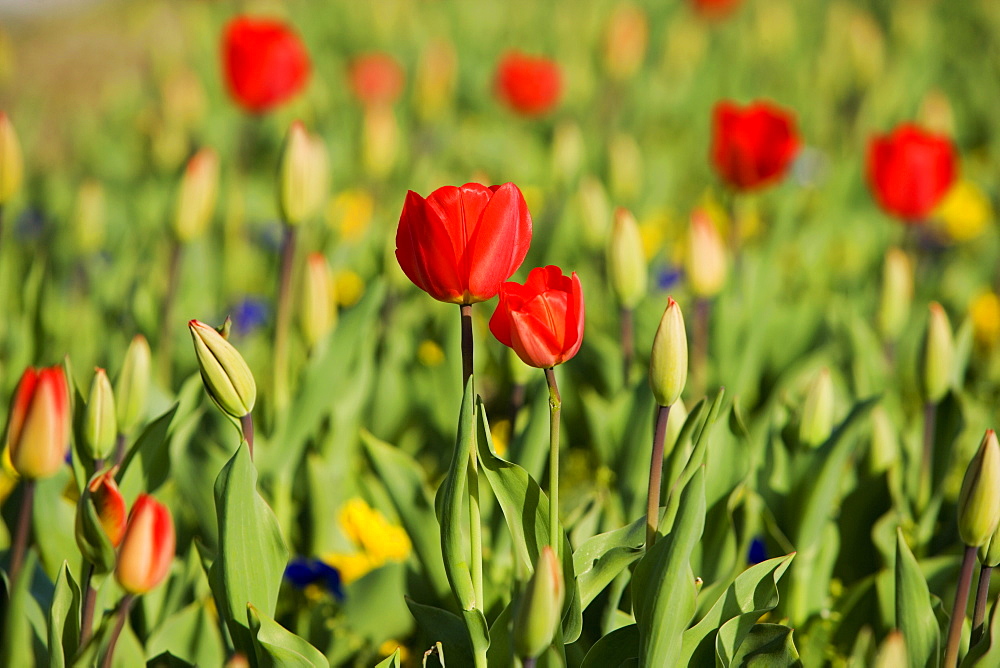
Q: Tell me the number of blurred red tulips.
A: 6